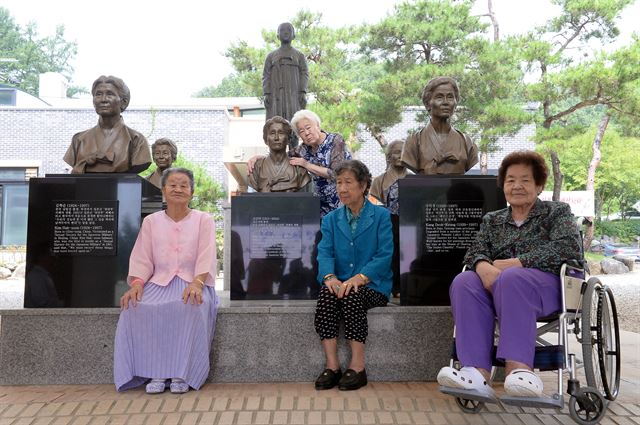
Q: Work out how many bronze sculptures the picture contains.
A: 6